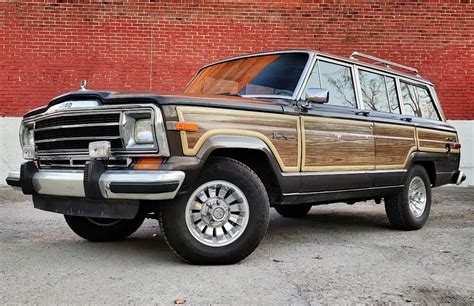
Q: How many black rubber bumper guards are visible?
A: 2